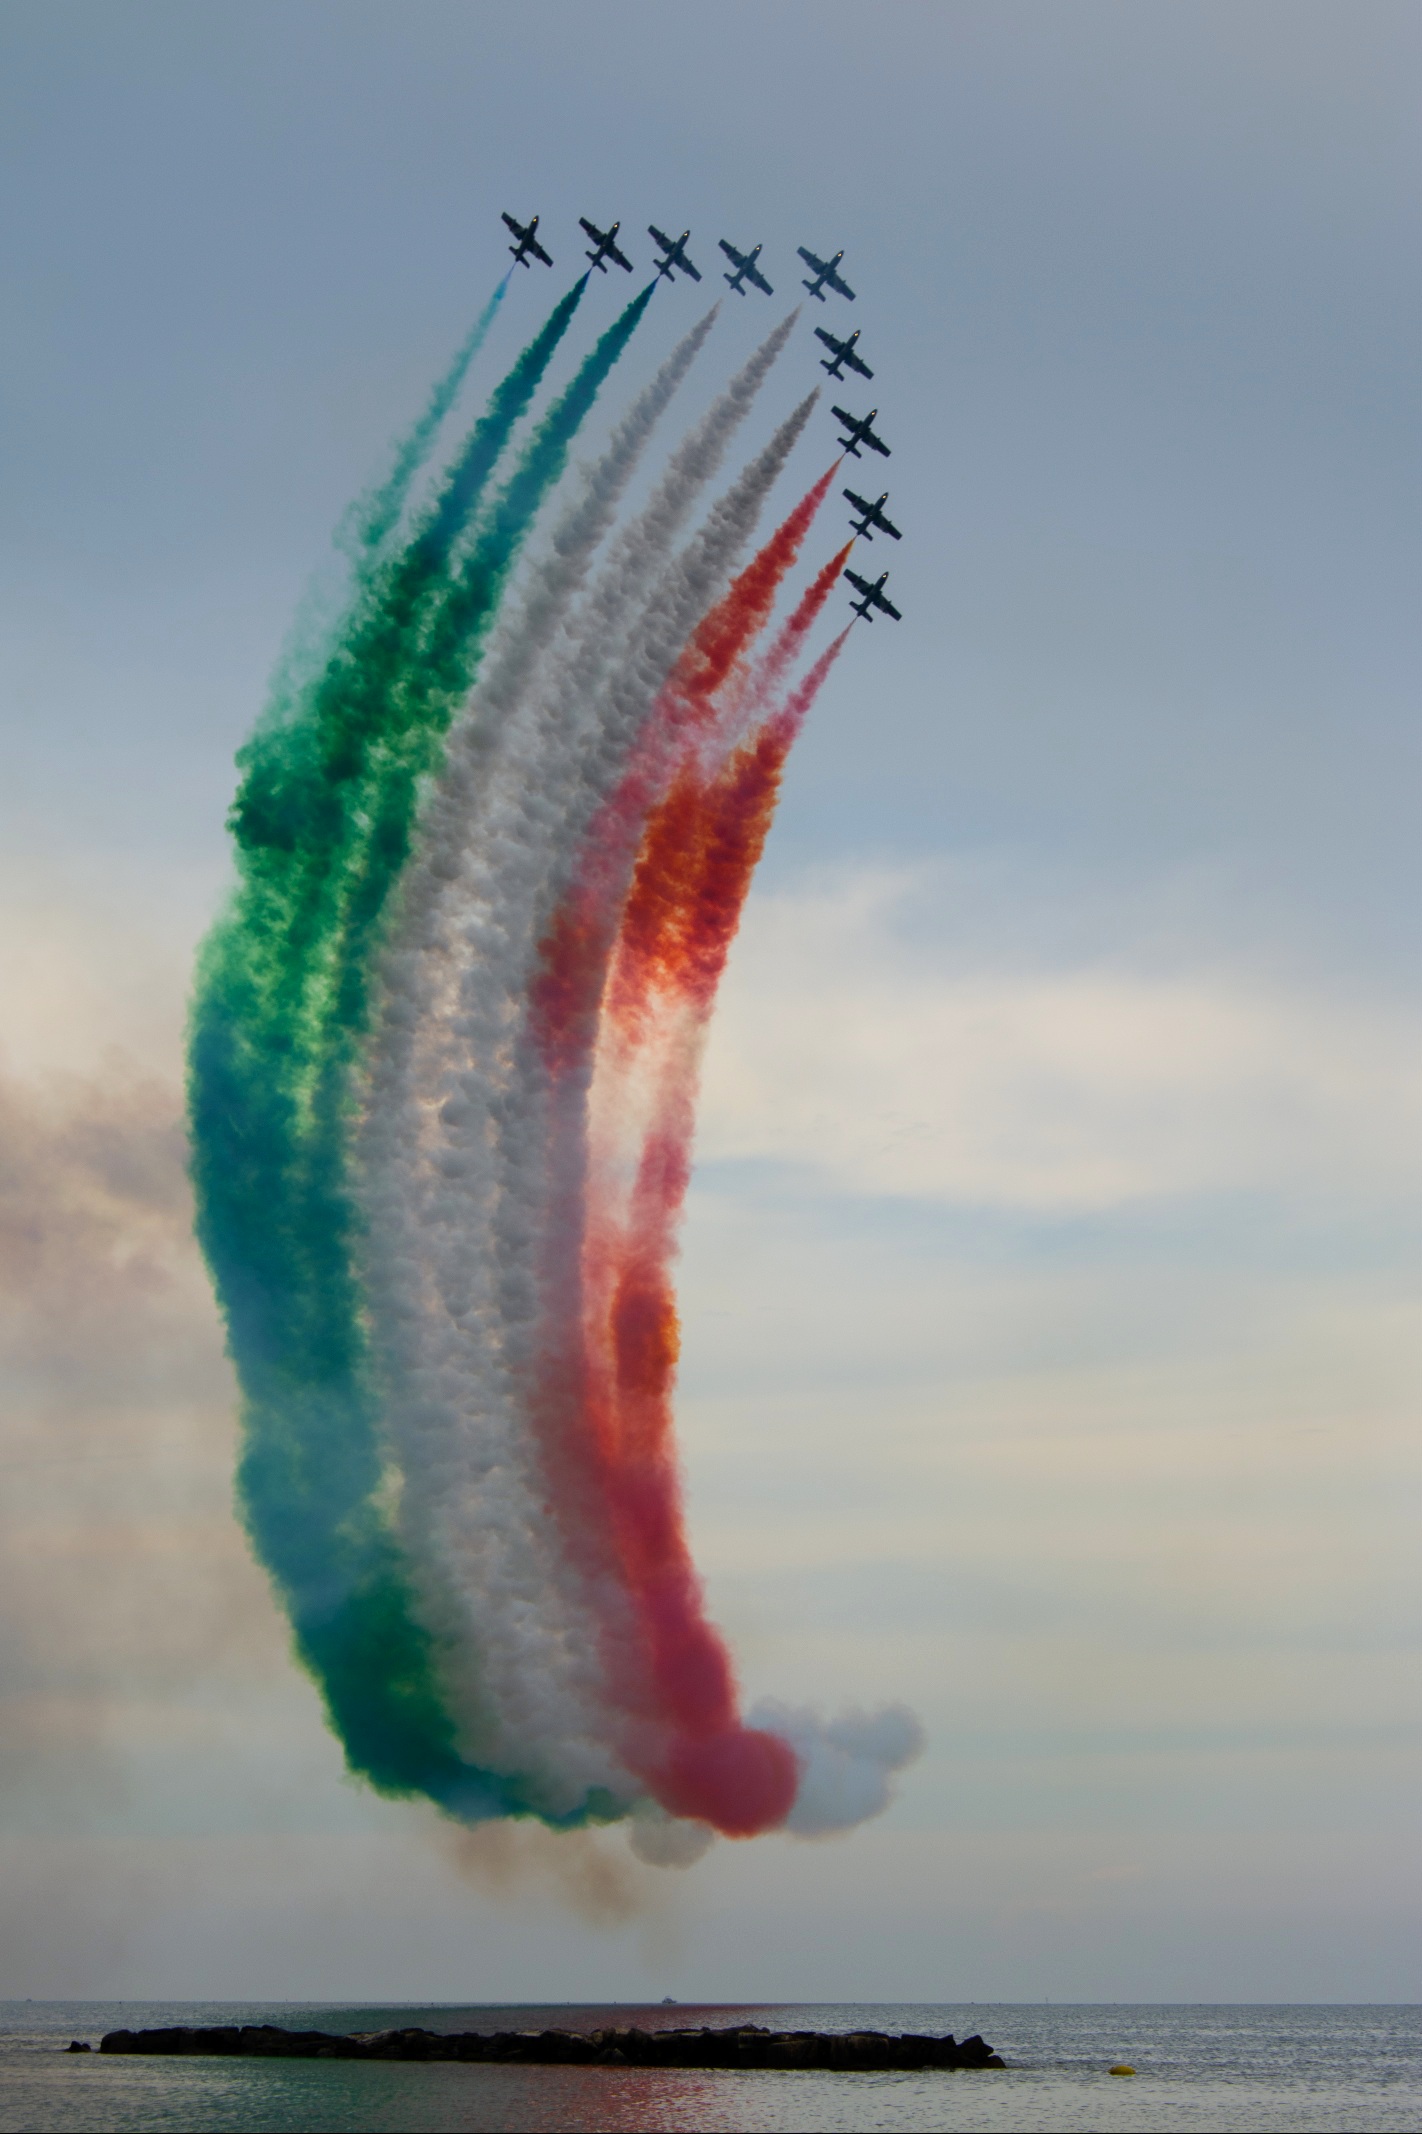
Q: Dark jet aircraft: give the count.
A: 9